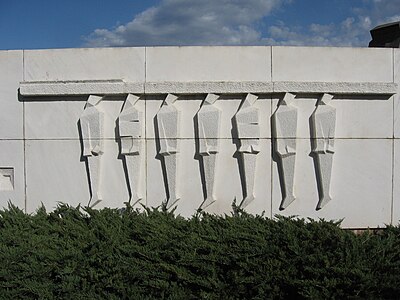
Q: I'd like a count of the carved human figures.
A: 7